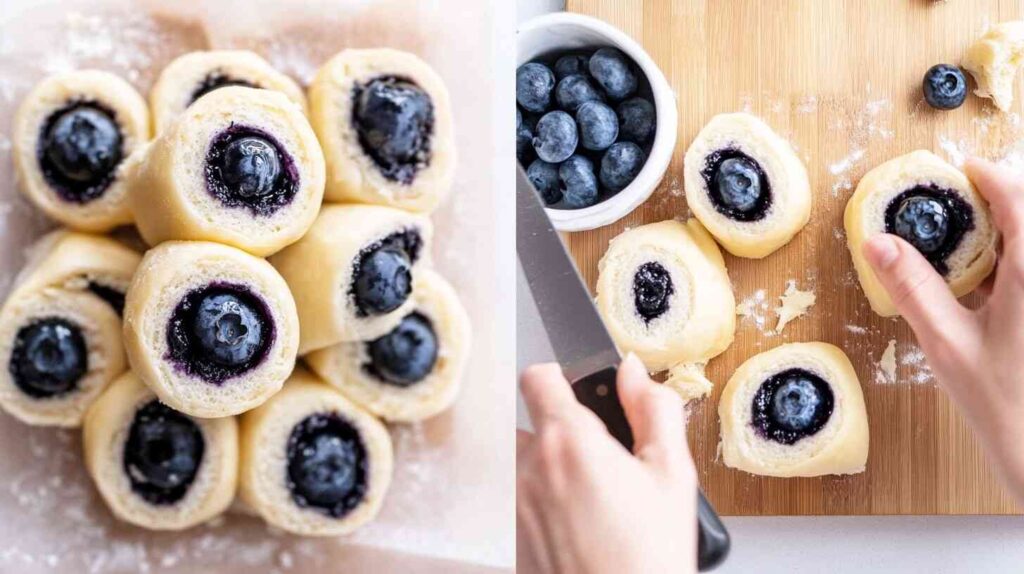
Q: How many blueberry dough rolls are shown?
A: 15